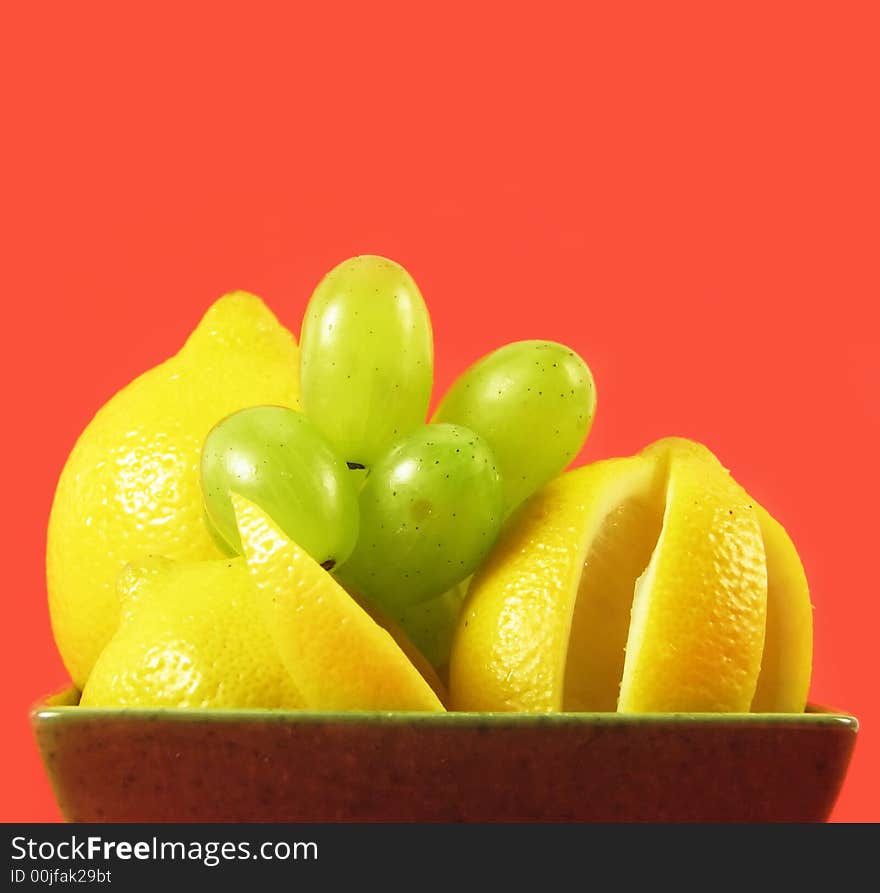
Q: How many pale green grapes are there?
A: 5